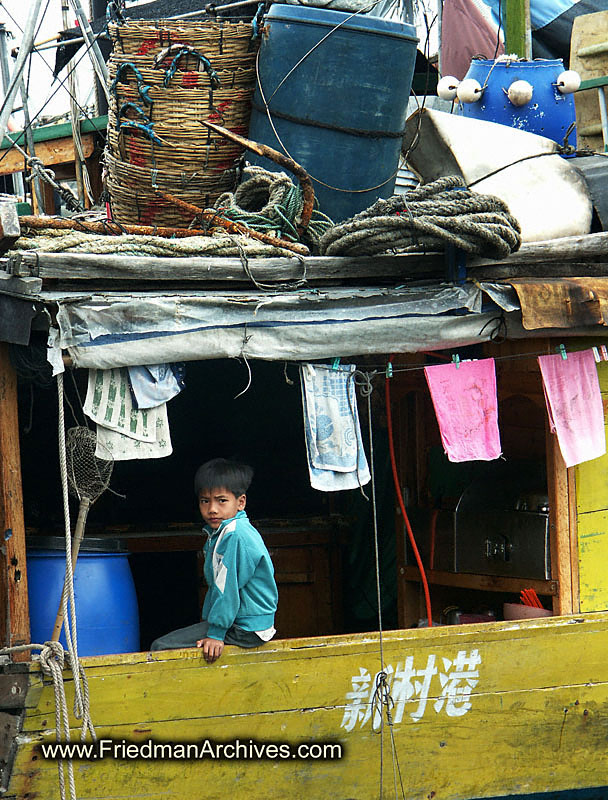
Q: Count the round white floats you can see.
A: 4